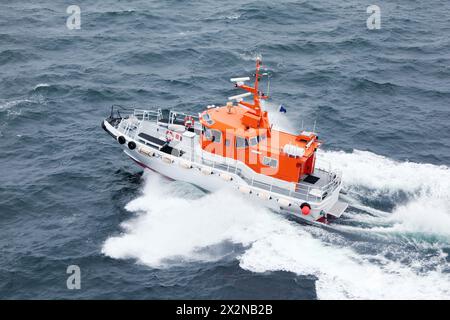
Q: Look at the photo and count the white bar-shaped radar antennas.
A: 2